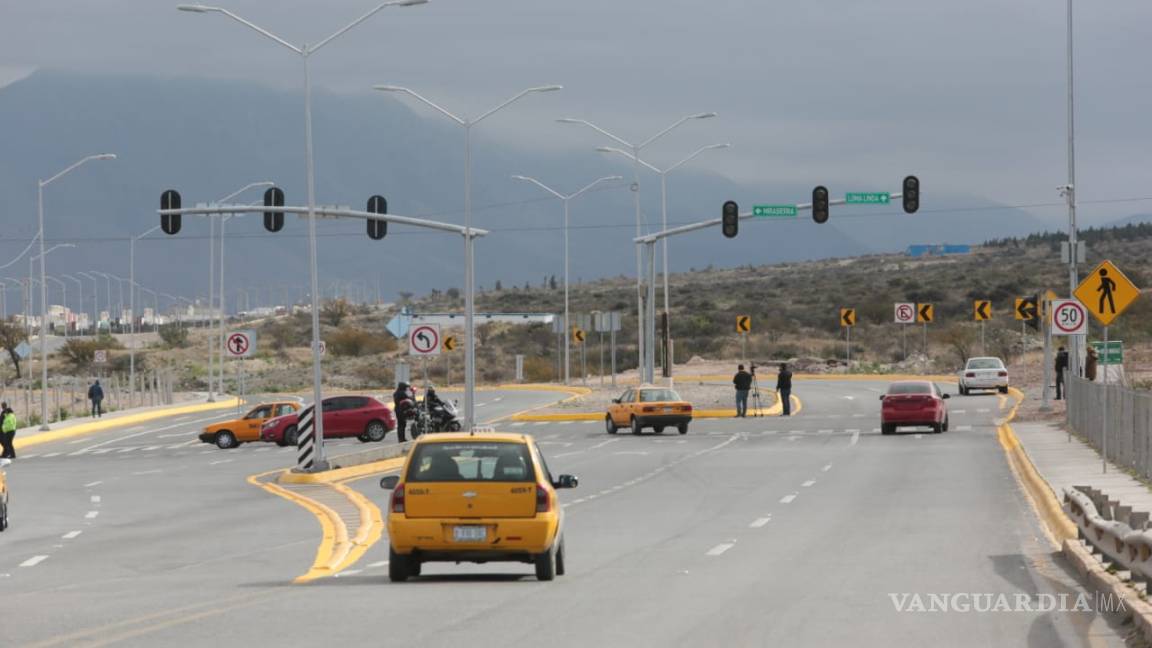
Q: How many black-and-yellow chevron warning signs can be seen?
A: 7